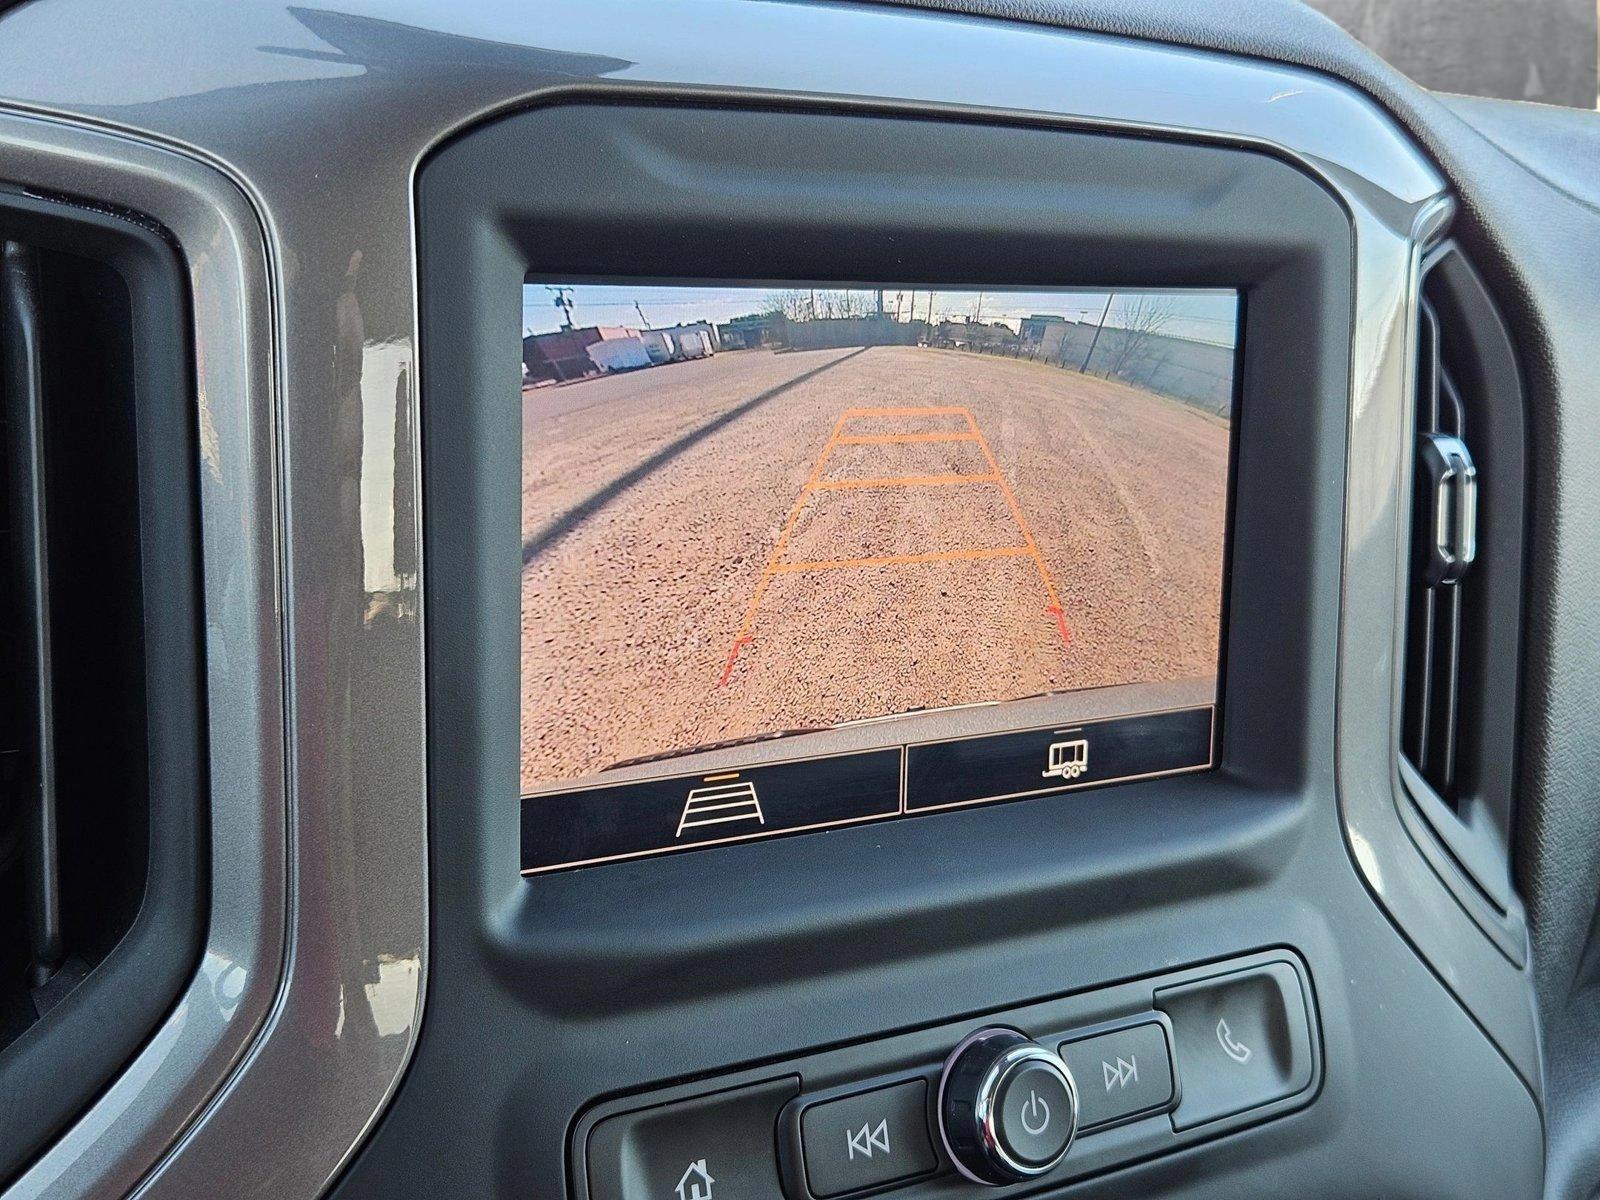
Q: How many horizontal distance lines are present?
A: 4